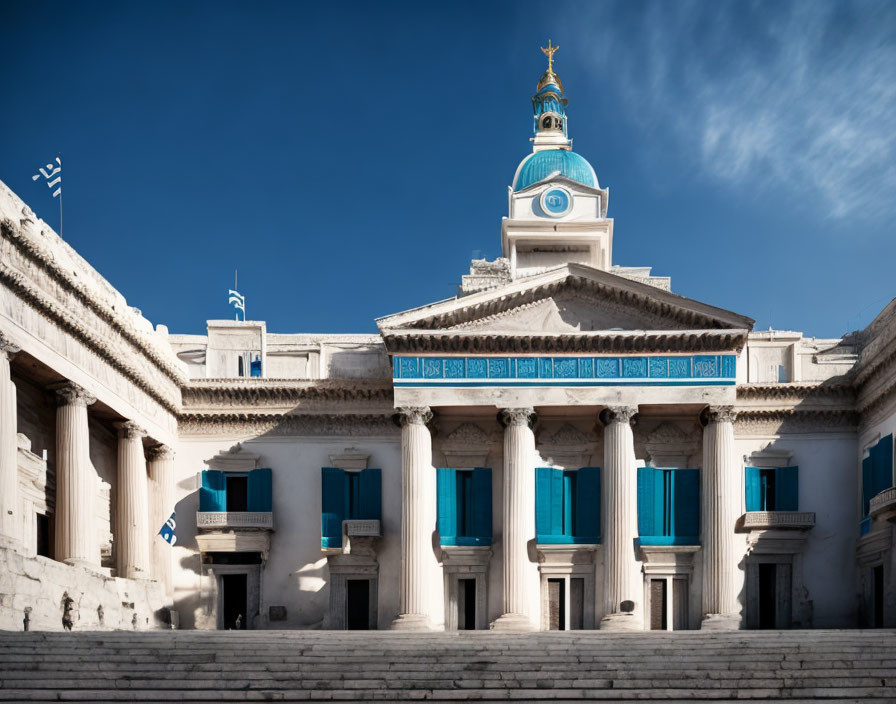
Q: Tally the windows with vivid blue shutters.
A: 7